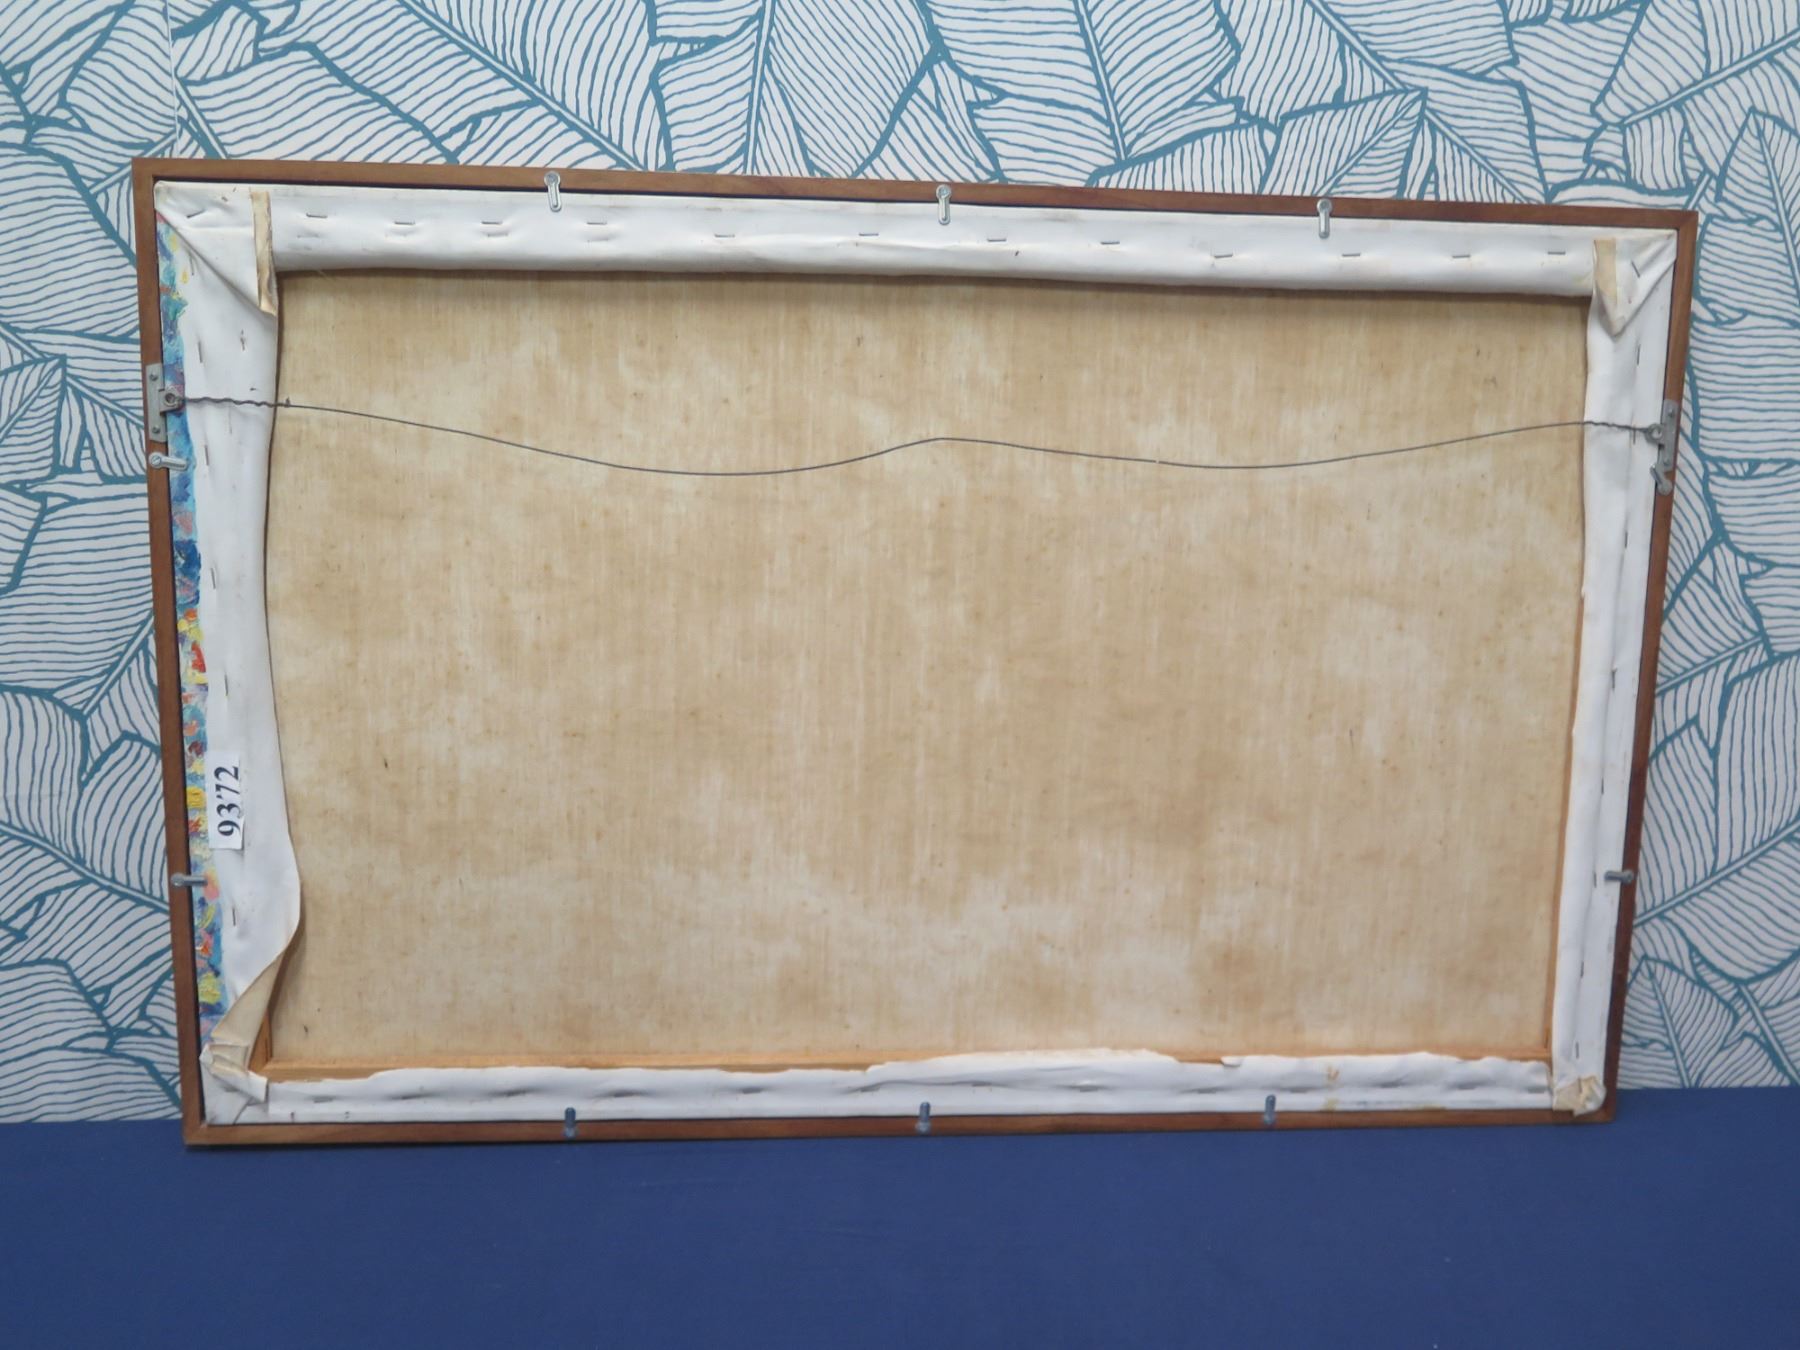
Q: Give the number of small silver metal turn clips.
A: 10